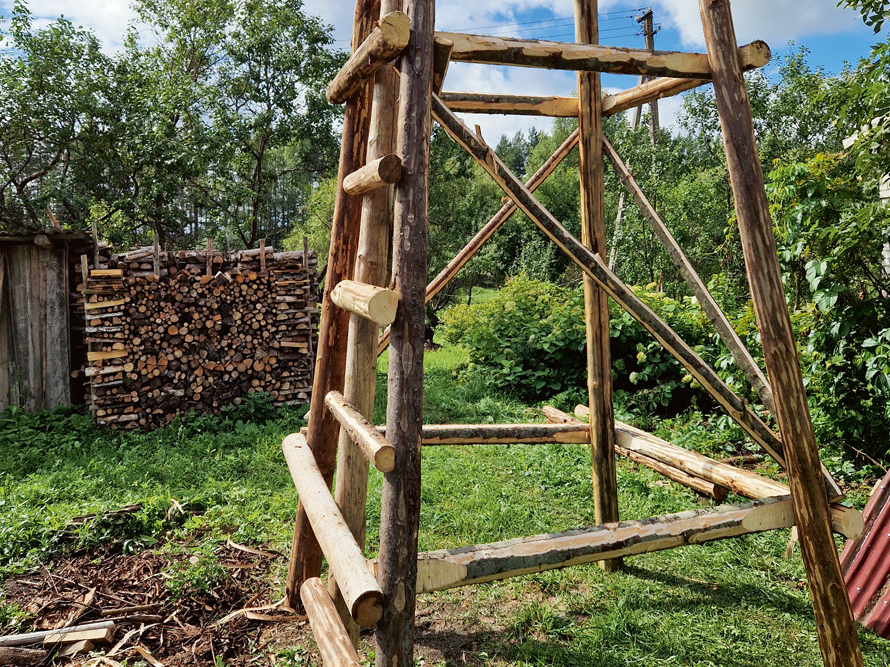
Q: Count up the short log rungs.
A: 6